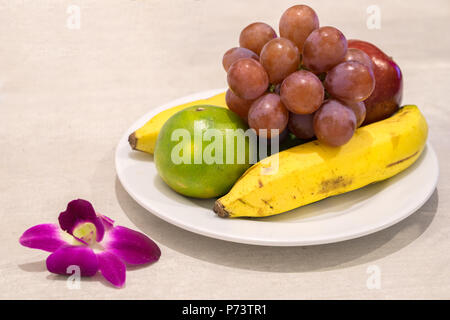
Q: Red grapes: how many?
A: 14